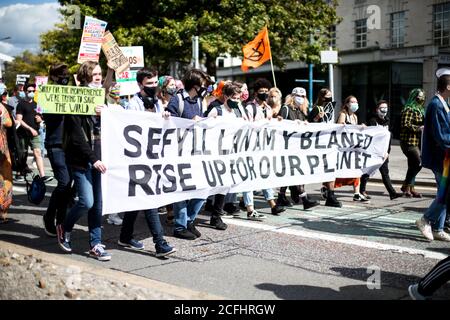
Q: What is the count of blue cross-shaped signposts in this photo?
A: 1